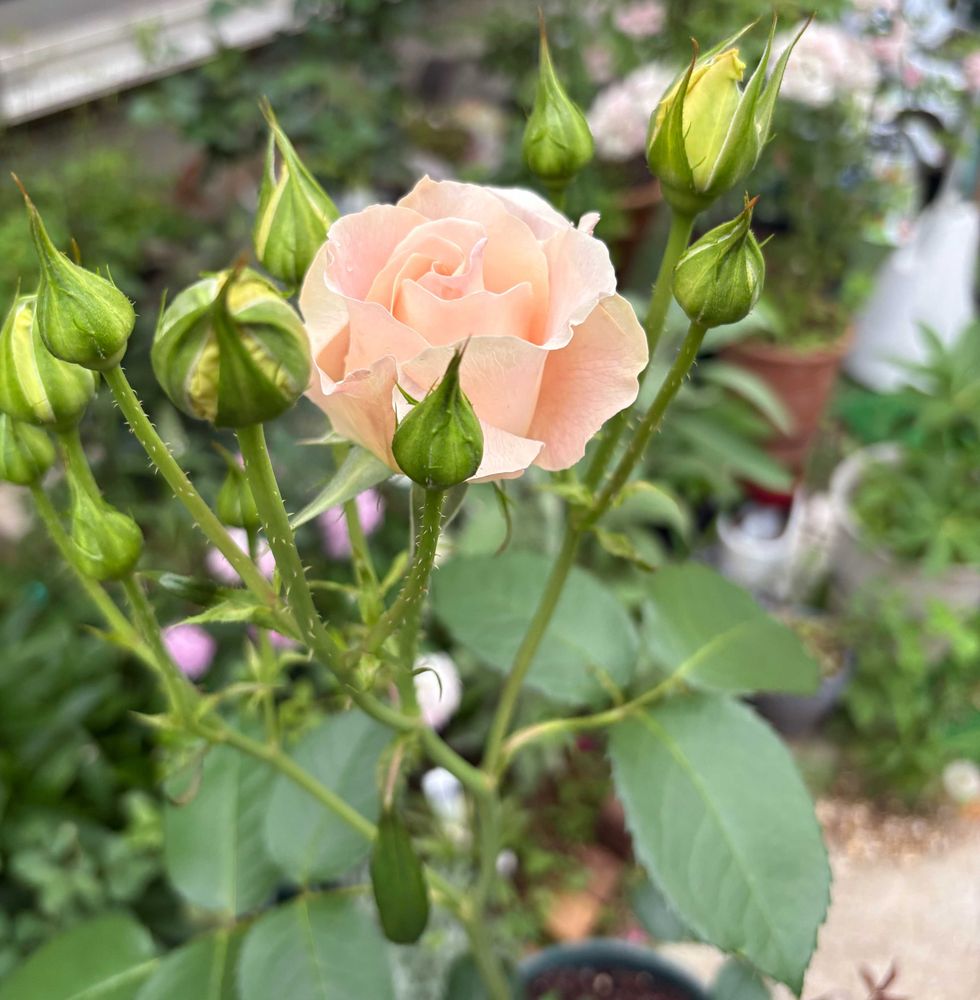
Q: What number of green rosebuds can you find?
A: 11